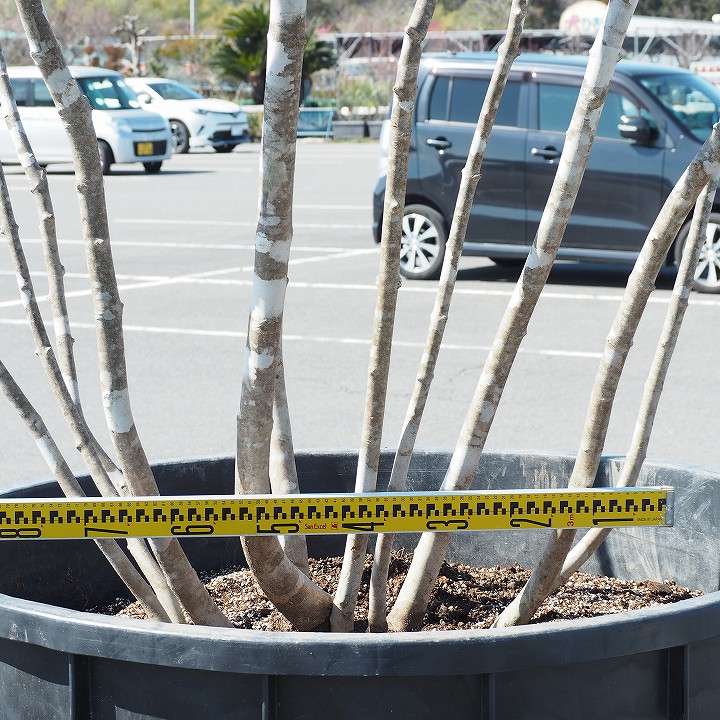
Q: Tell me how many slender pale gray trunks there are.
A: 11